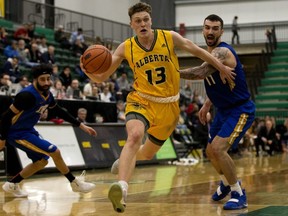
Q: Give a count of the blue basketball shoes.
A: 2